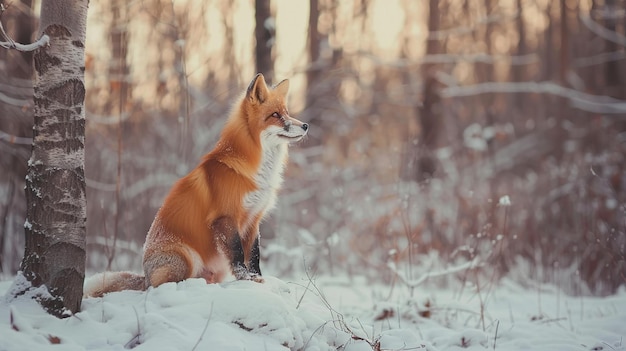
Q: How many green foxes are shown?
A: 0